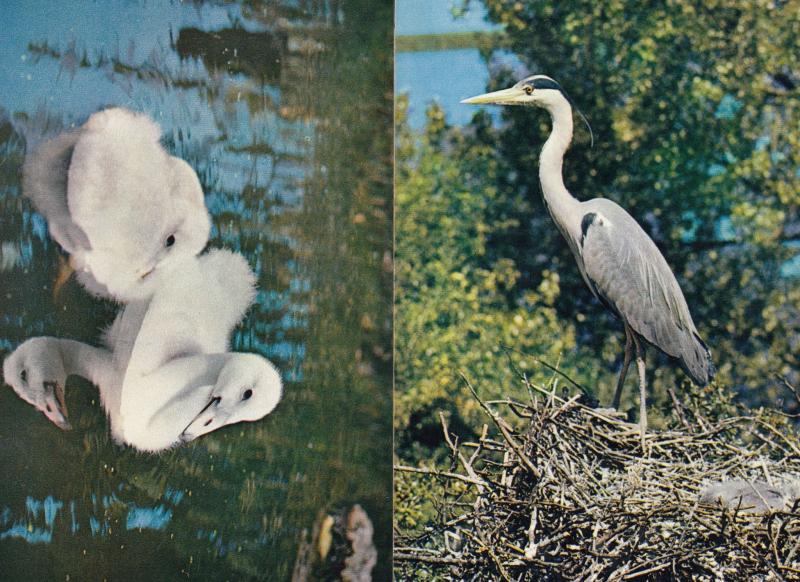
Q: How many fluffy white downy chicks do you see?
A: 3